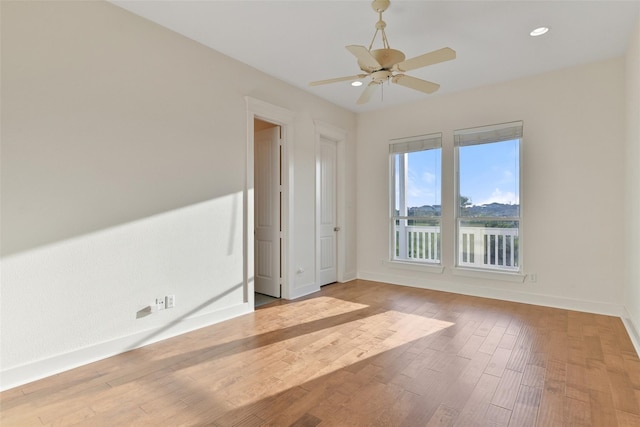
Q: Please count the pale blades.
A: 5